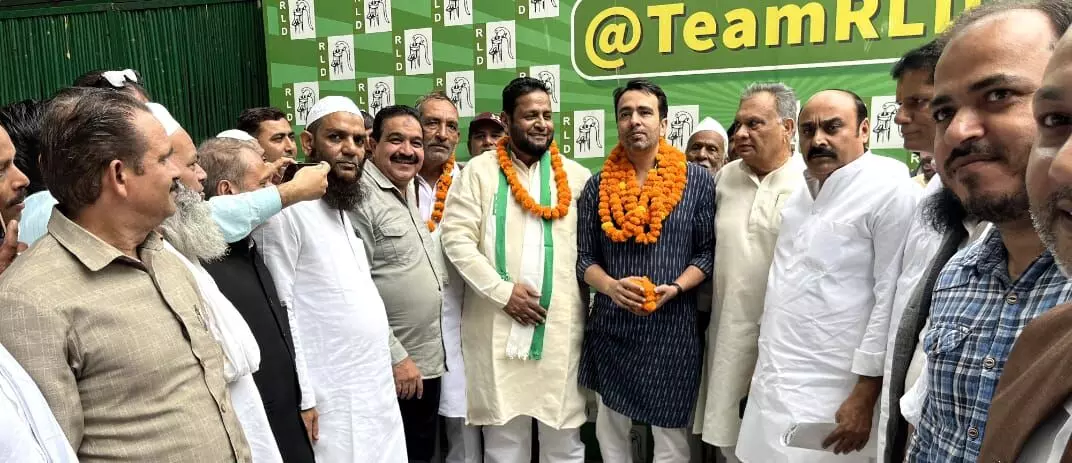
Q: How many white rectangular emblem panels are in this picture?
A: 14